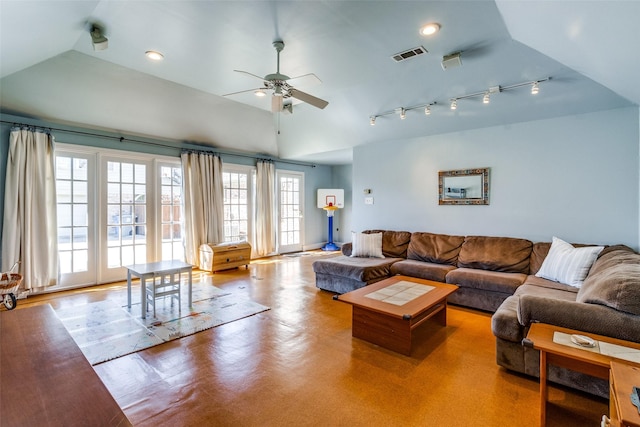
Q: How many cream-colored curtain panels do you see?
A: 3